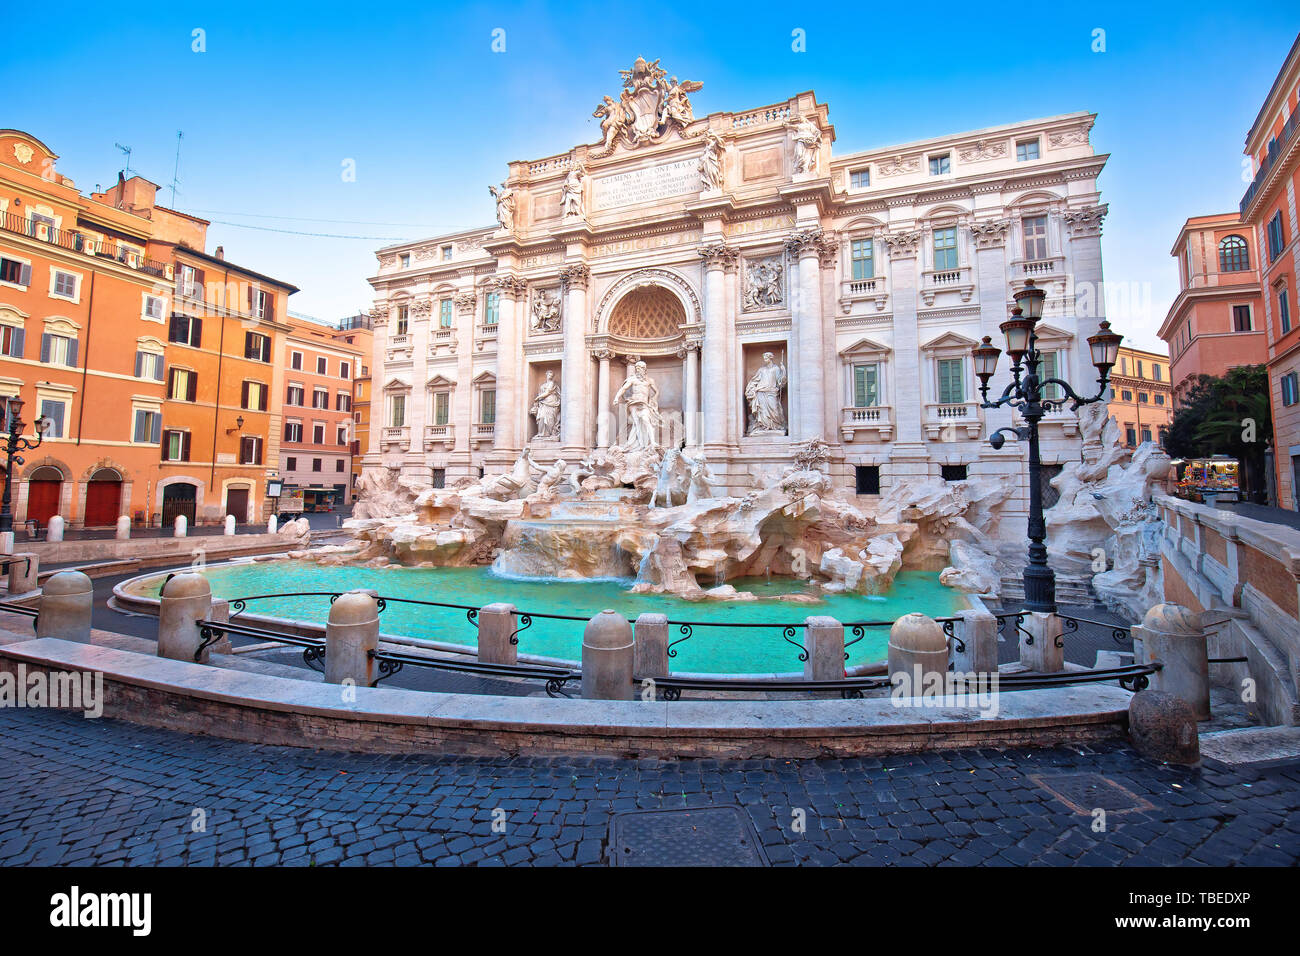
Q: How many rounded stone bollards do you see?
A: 12